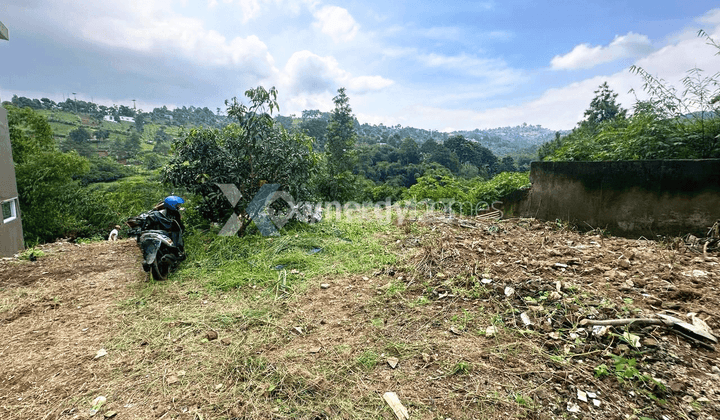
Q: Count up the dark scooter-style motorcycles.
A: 1